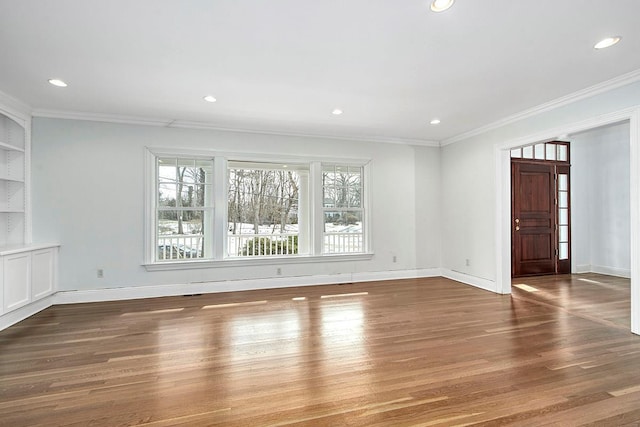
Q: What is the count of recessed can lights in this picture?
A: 6